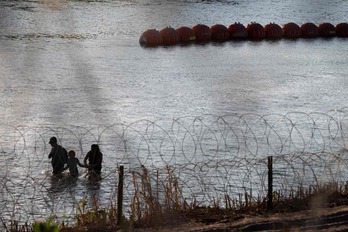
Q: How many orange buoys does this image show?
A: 12